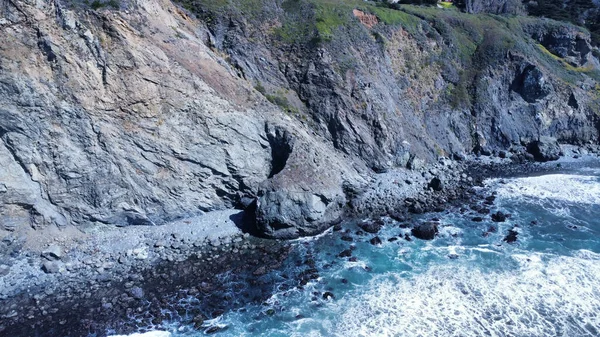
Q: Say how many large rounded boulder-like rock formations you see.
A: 1